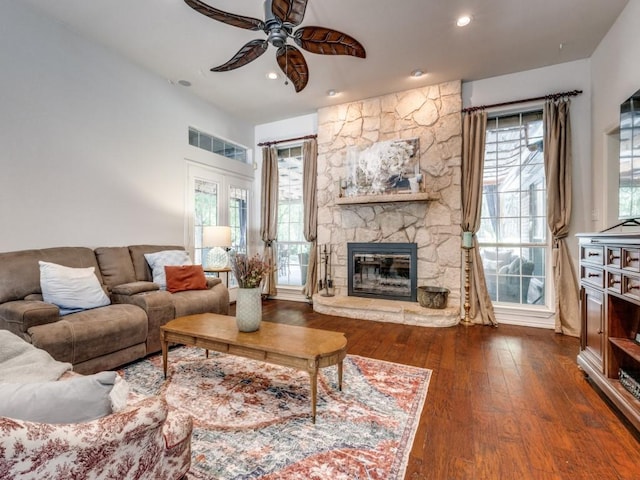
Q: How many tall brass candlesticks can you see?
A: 1